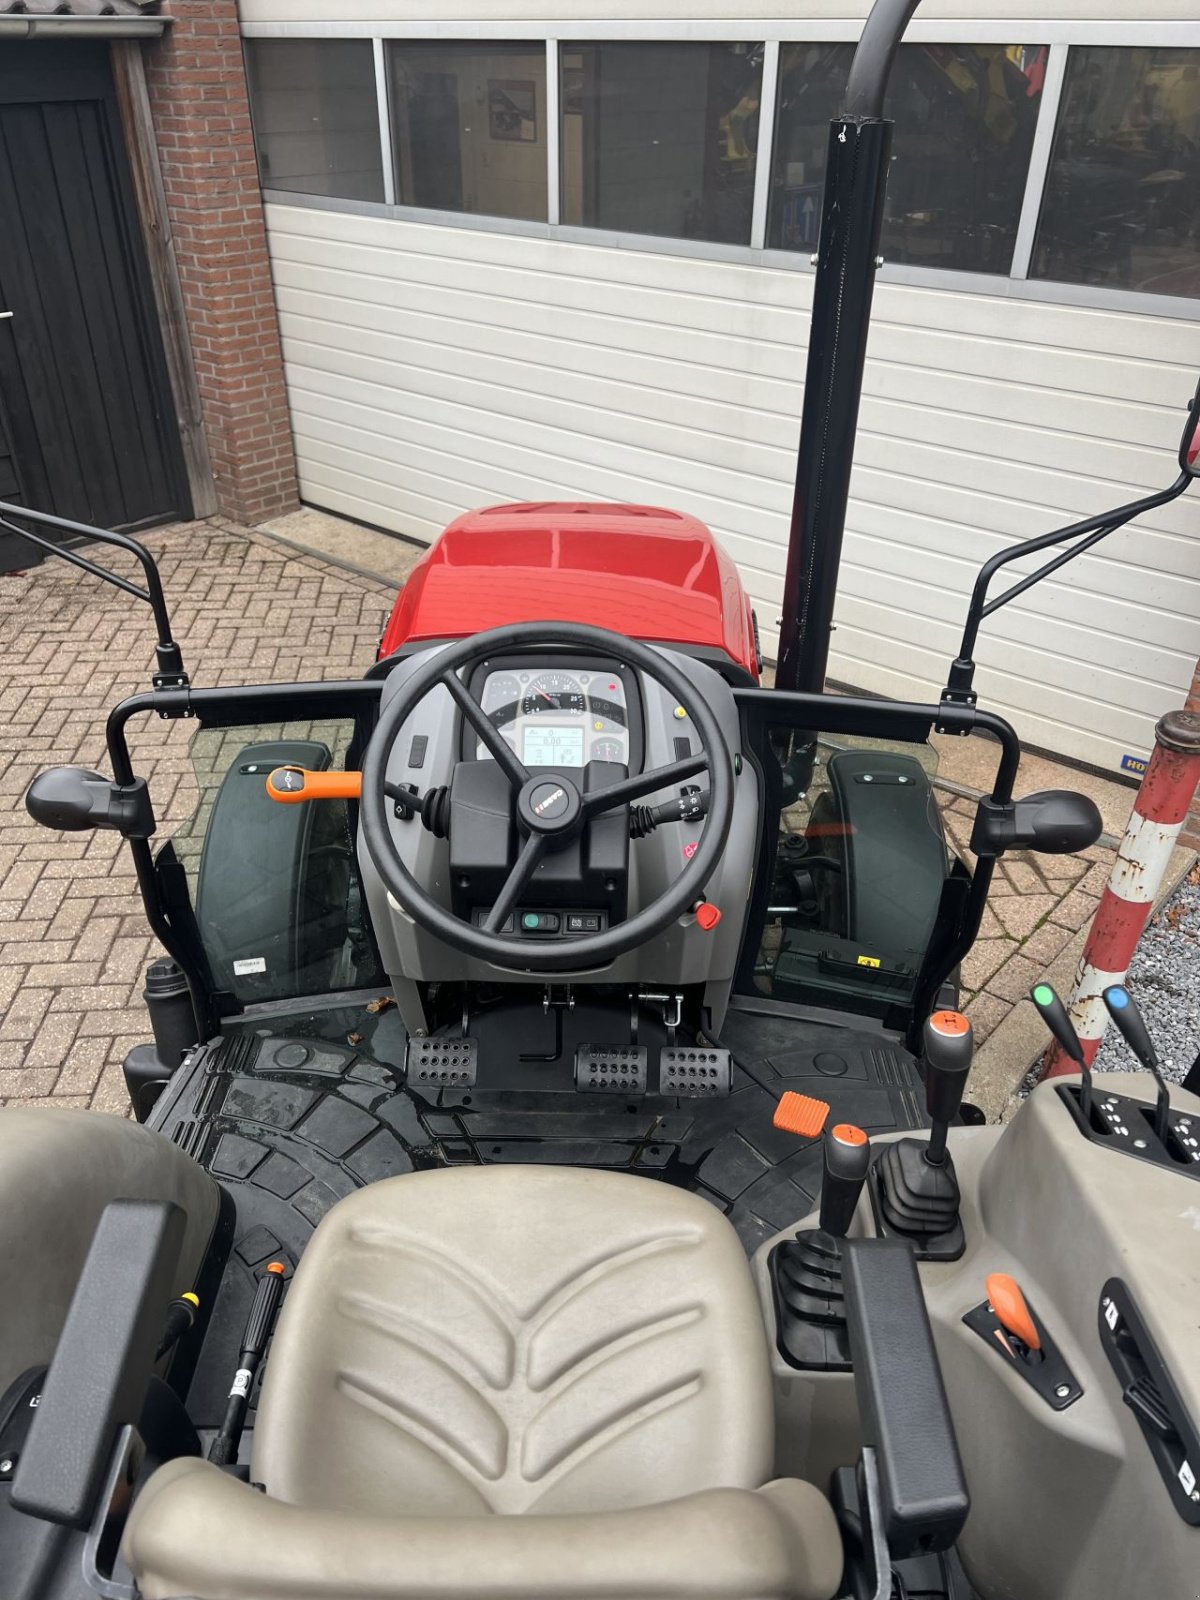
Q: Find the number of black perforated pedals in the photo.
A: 3